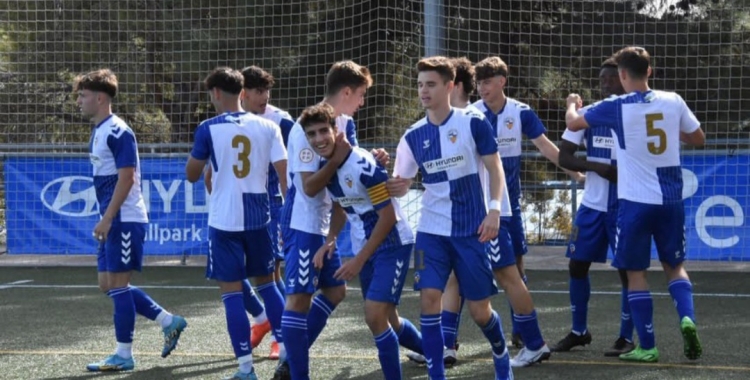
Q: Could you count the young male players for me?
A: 10